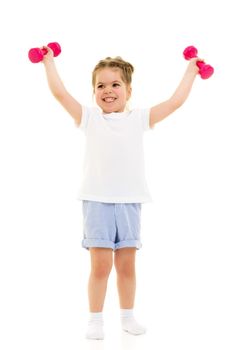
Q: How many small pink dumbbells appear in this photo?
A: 2